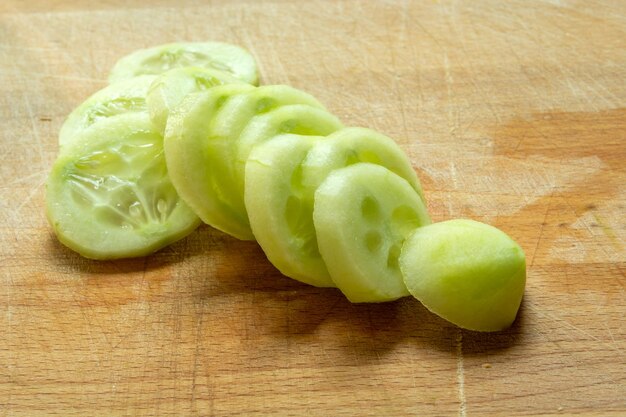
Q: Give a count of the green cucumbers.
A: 11